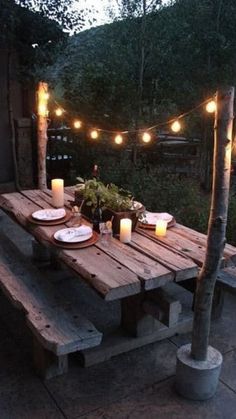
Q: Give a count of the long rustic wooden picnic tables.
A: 1